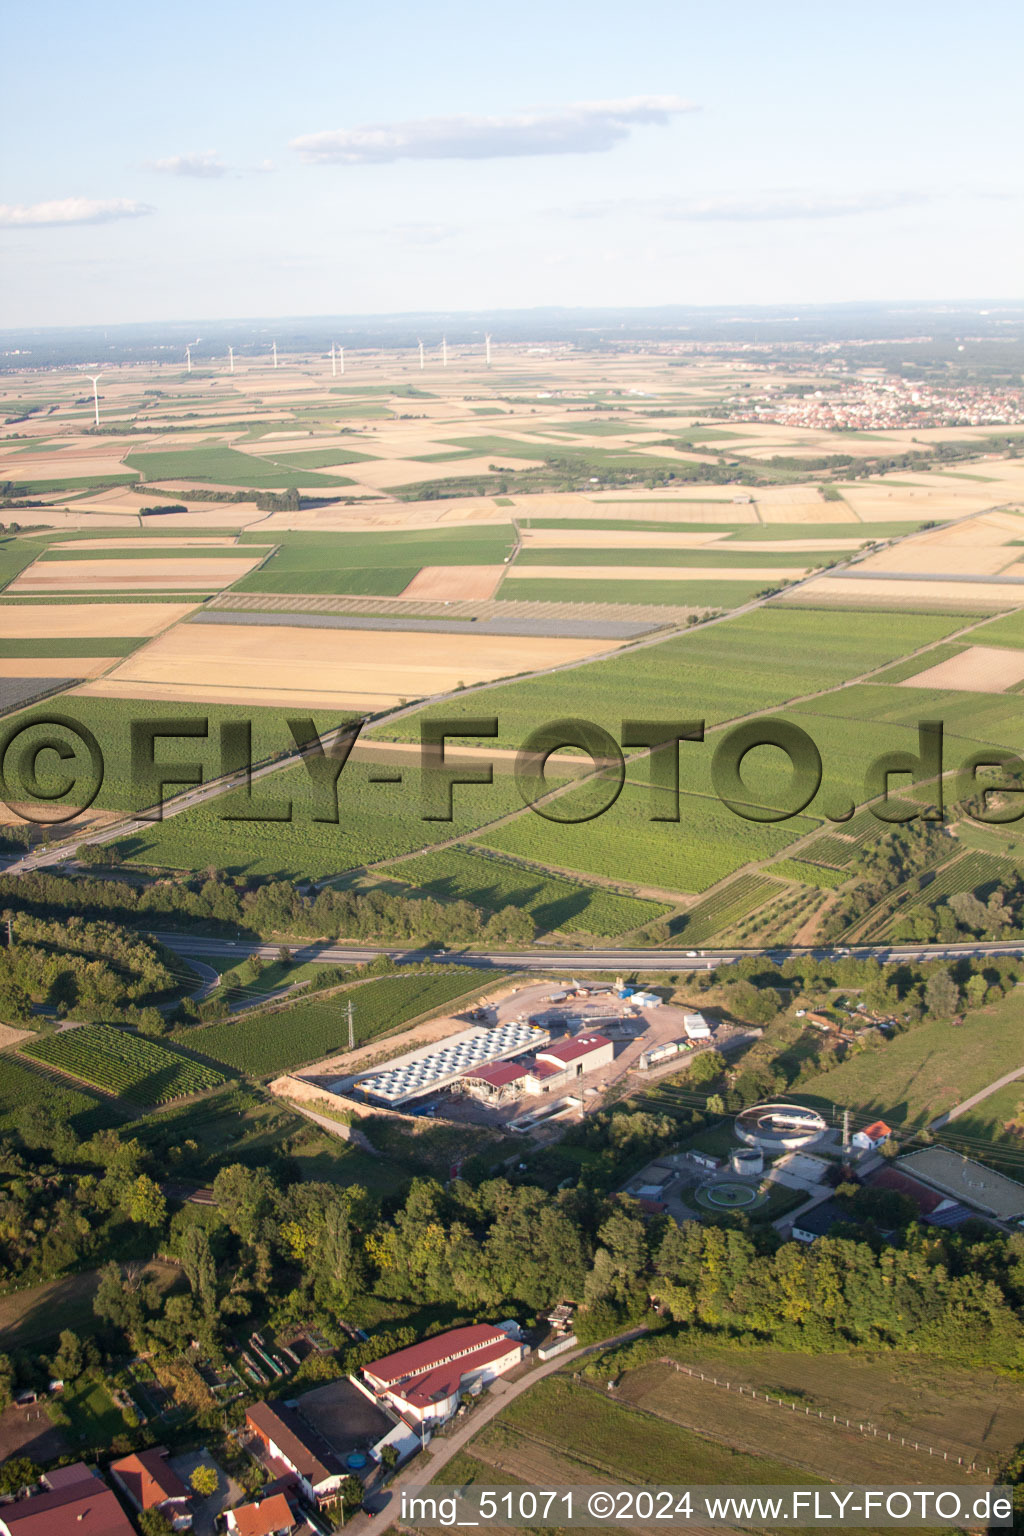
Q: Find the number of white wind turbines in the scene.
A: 9